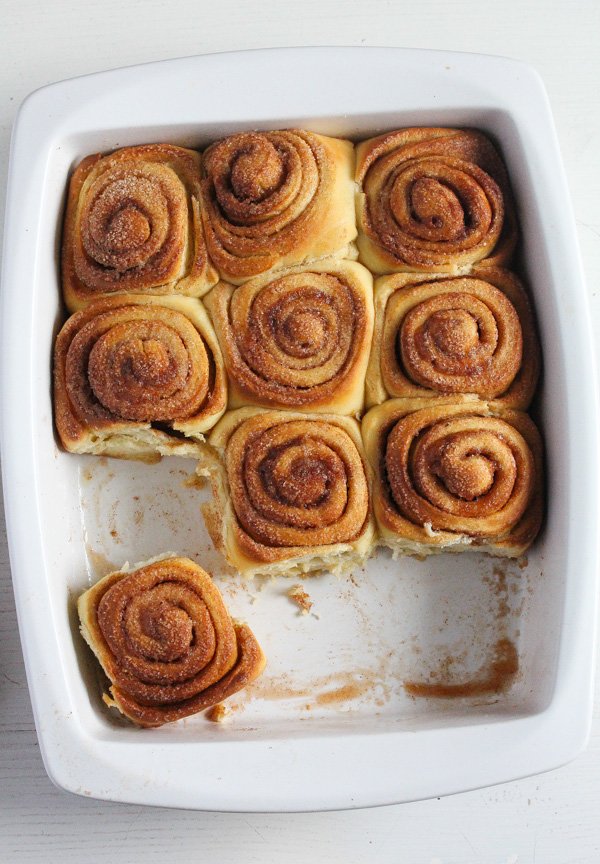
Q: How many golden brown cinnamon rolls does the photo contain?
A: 9